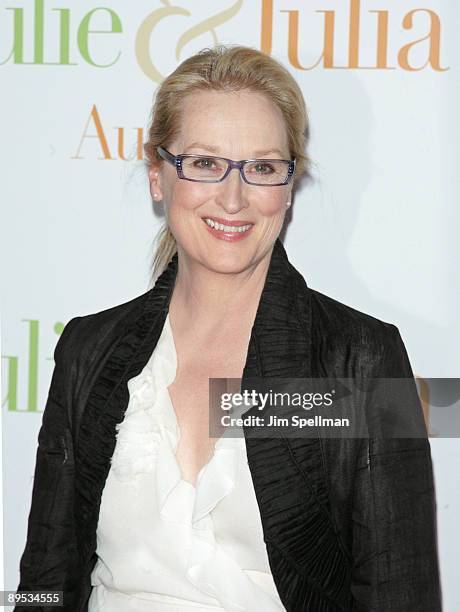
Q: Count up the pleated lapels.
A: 2